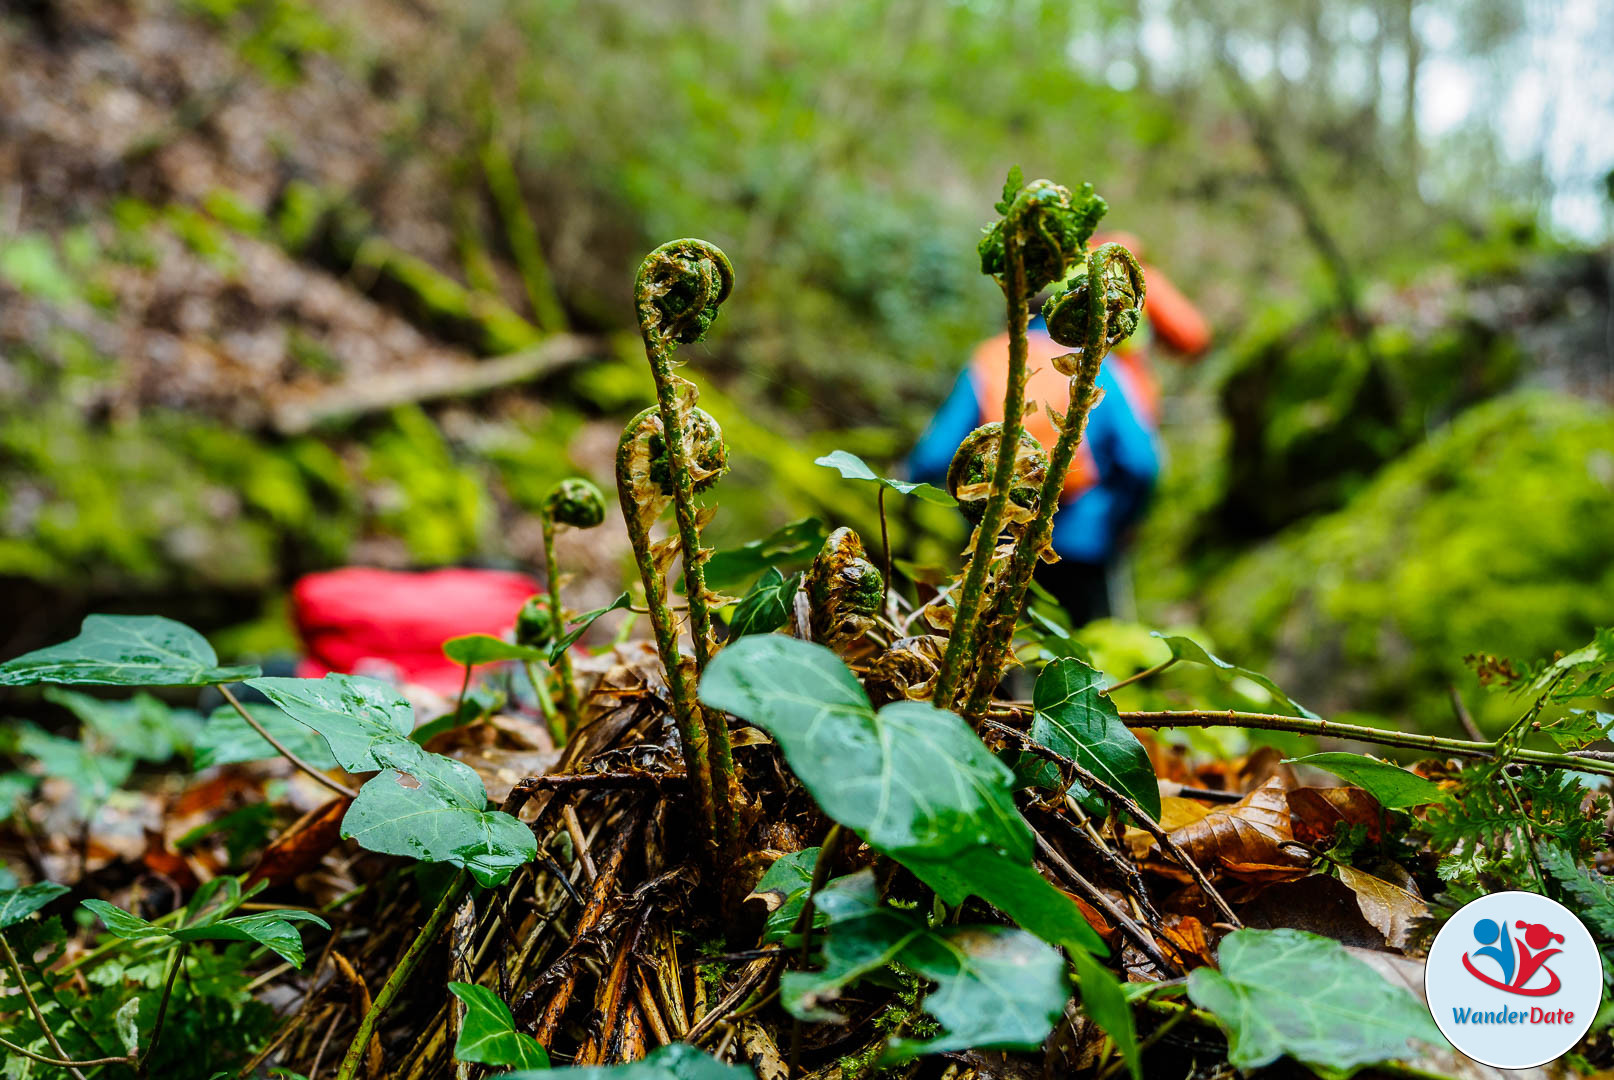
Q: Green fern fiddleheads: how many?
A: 8